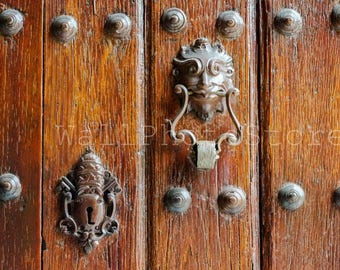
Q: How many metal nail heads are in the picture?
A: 12